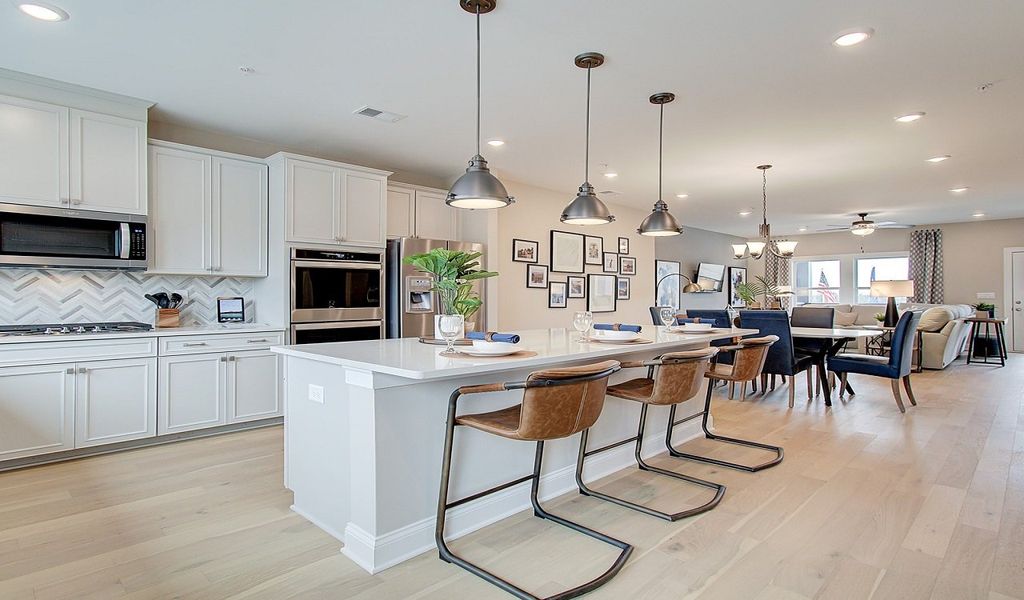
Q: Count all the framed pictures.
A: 13